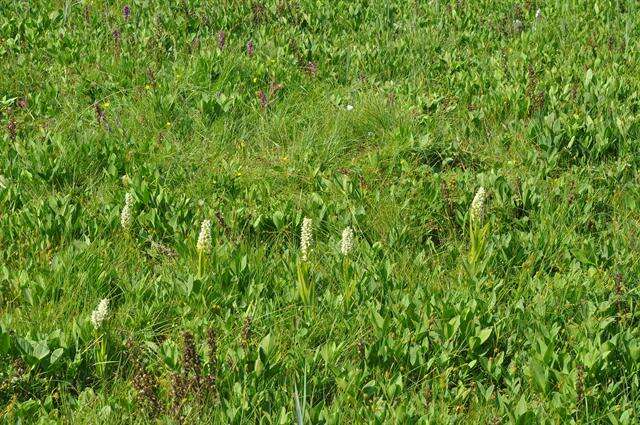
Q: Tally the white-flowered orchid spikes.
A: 6